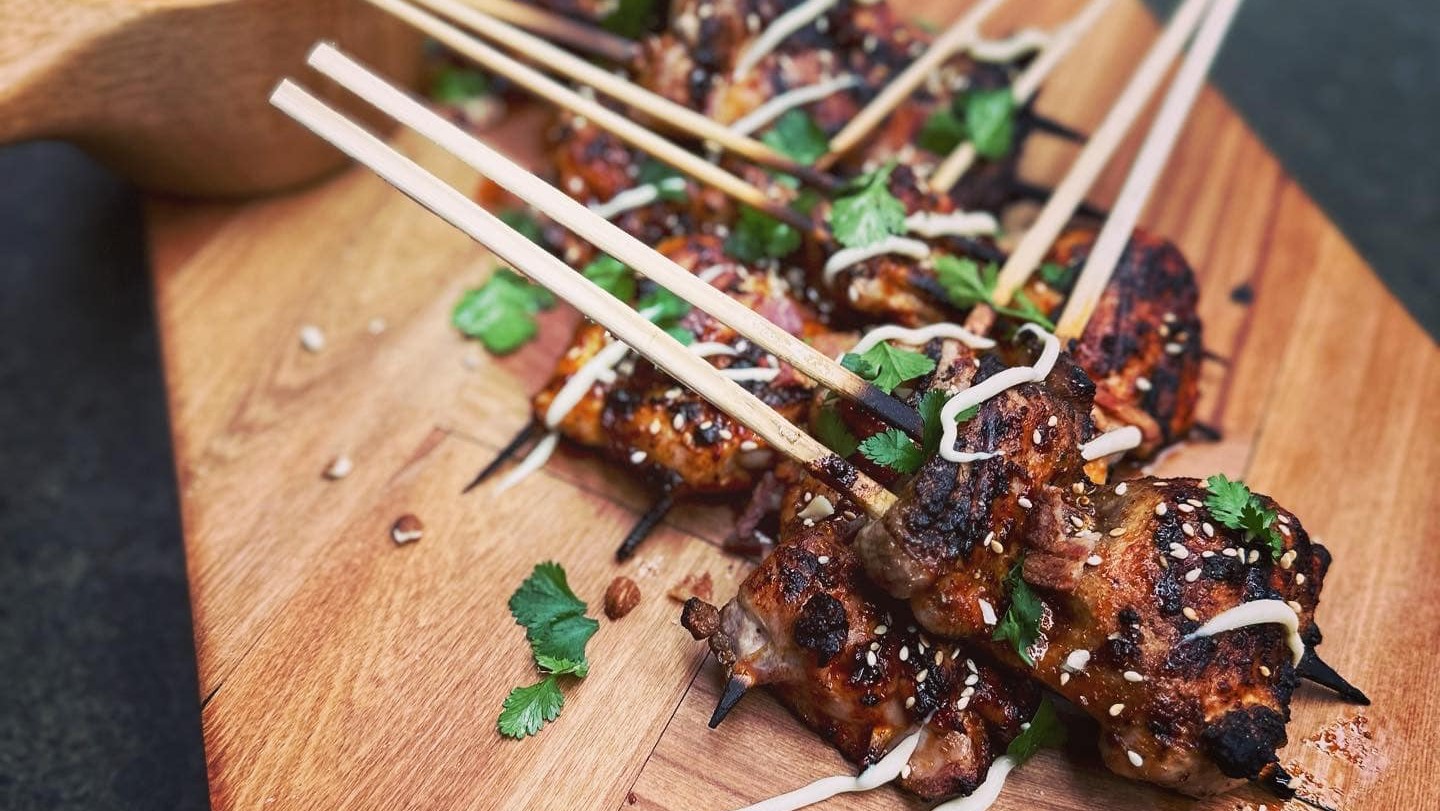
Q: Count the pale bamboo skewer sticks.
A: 9